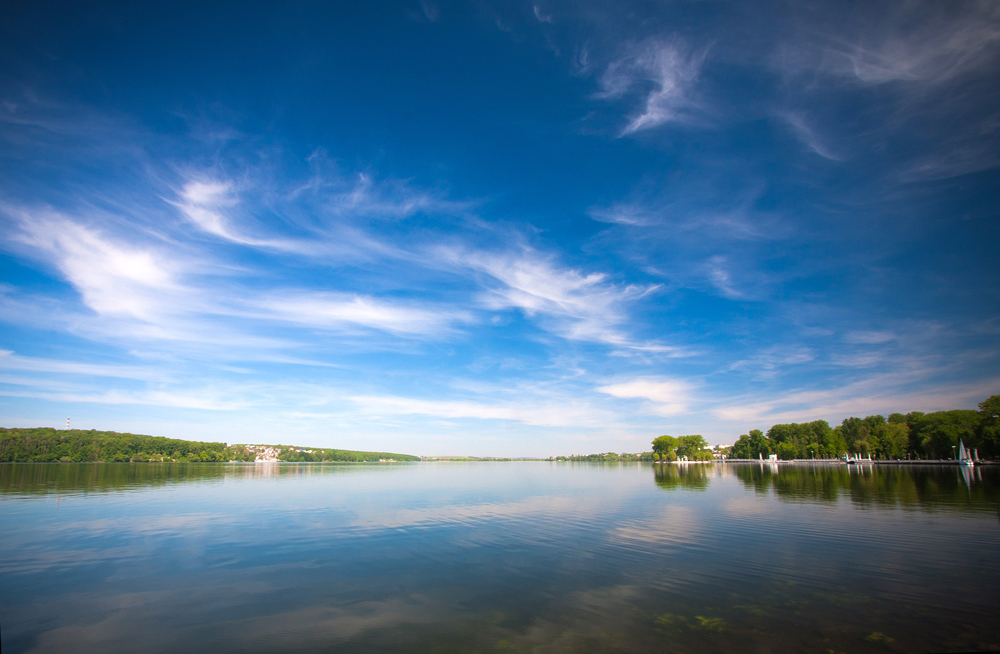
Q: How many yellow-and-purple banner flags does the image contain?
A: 0